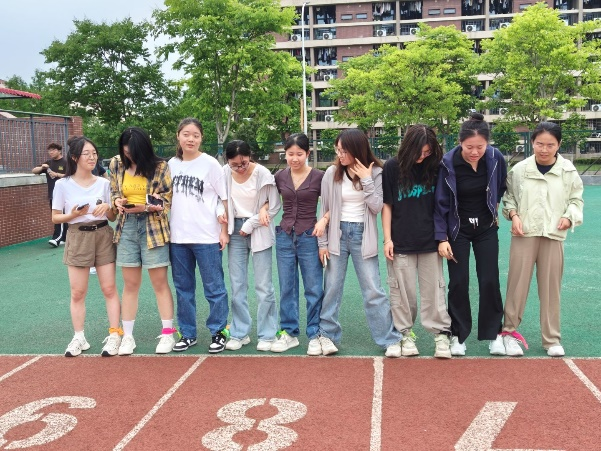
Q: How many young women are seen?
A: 9